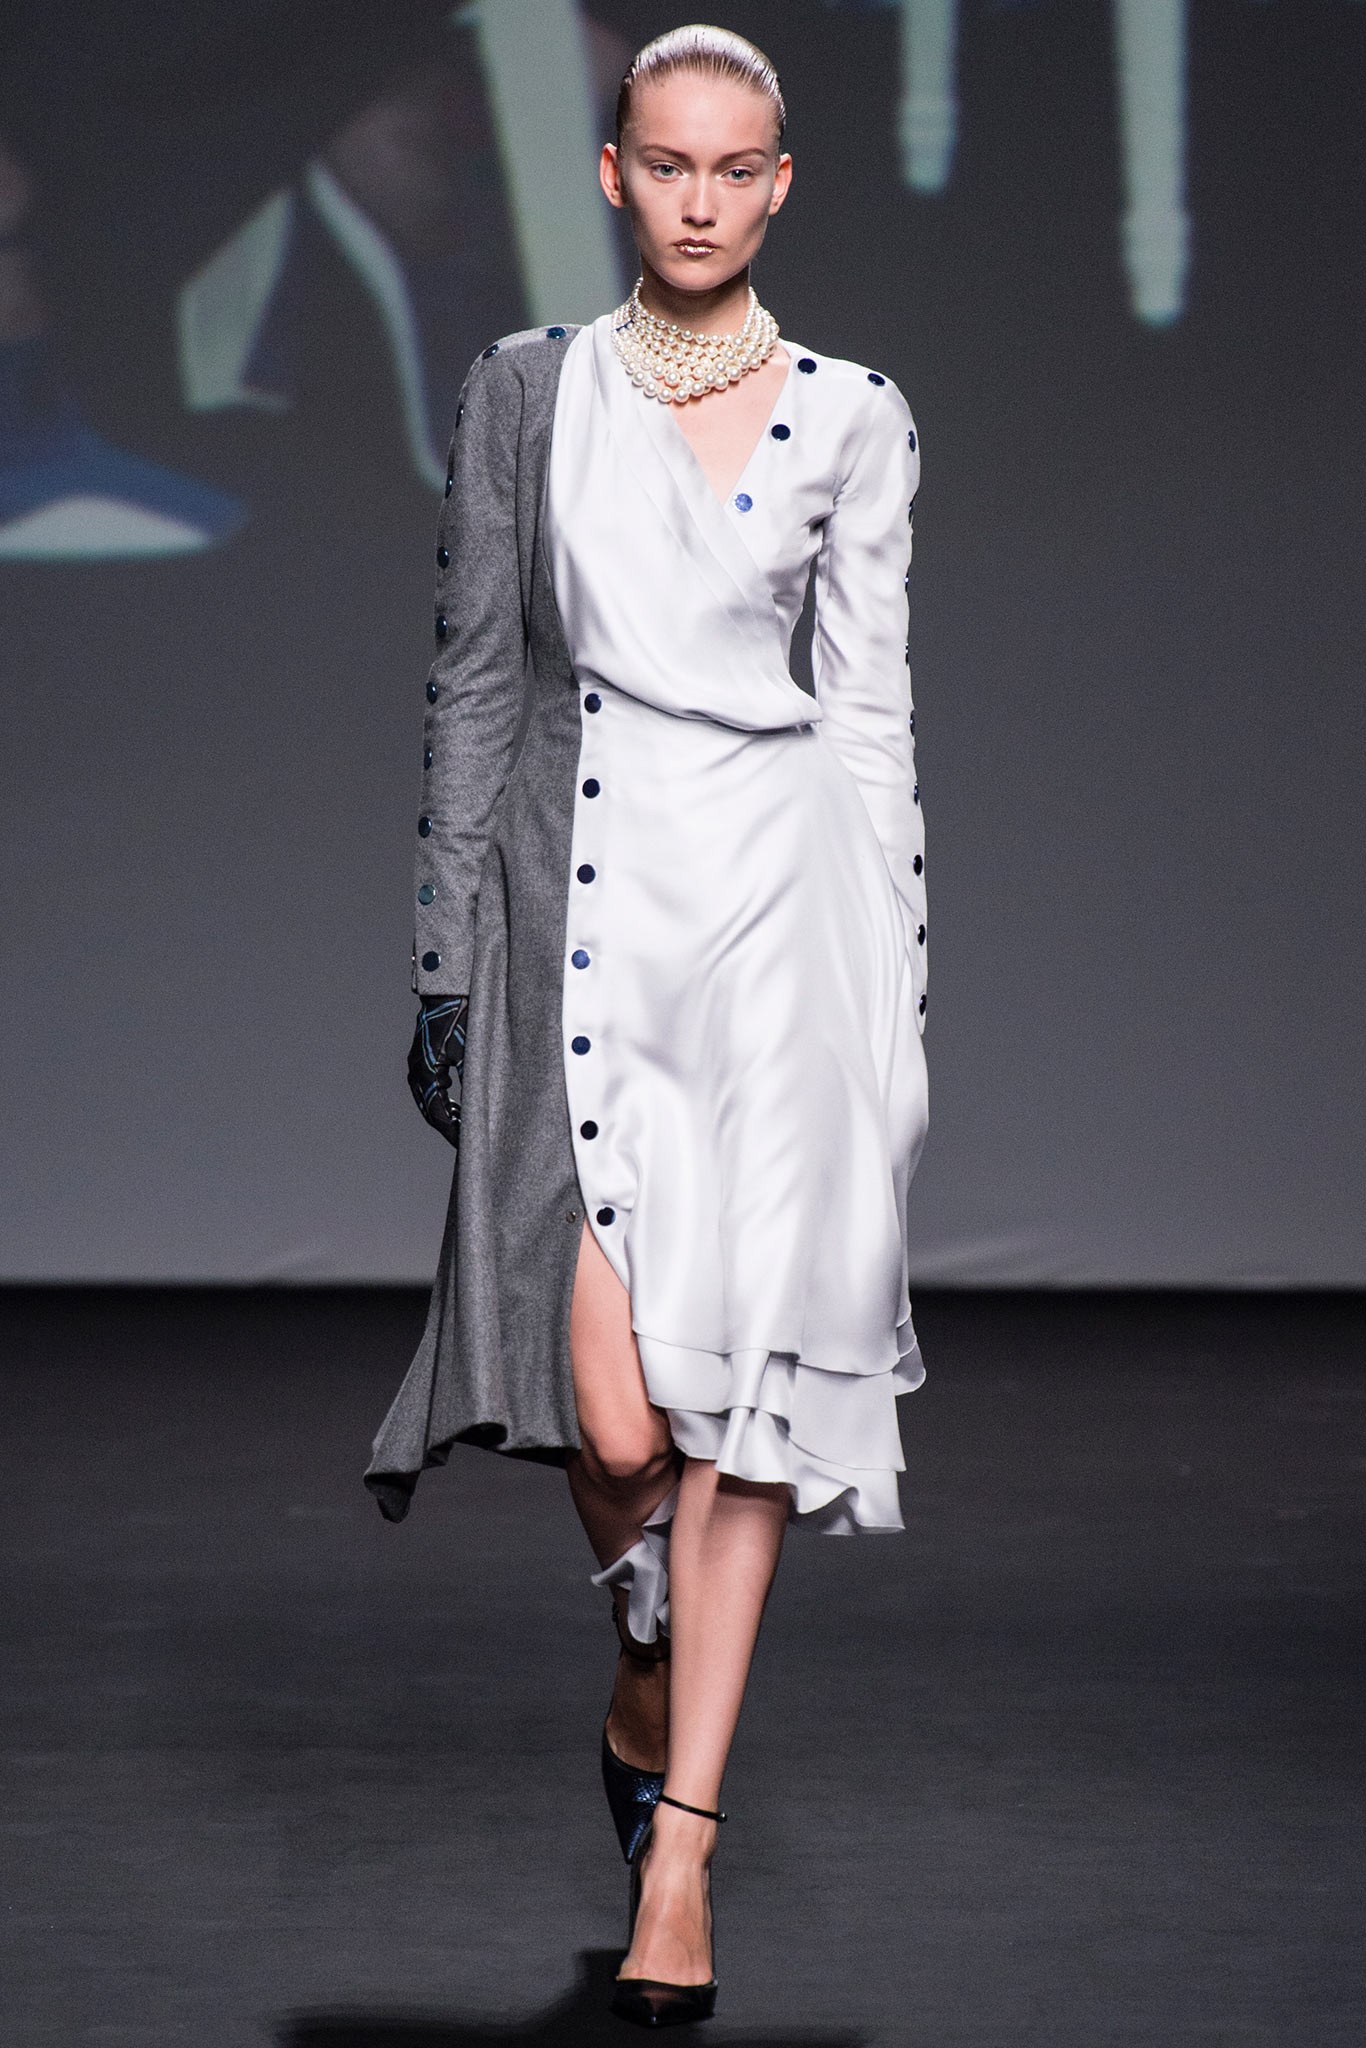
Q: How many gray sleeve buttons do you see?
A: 11